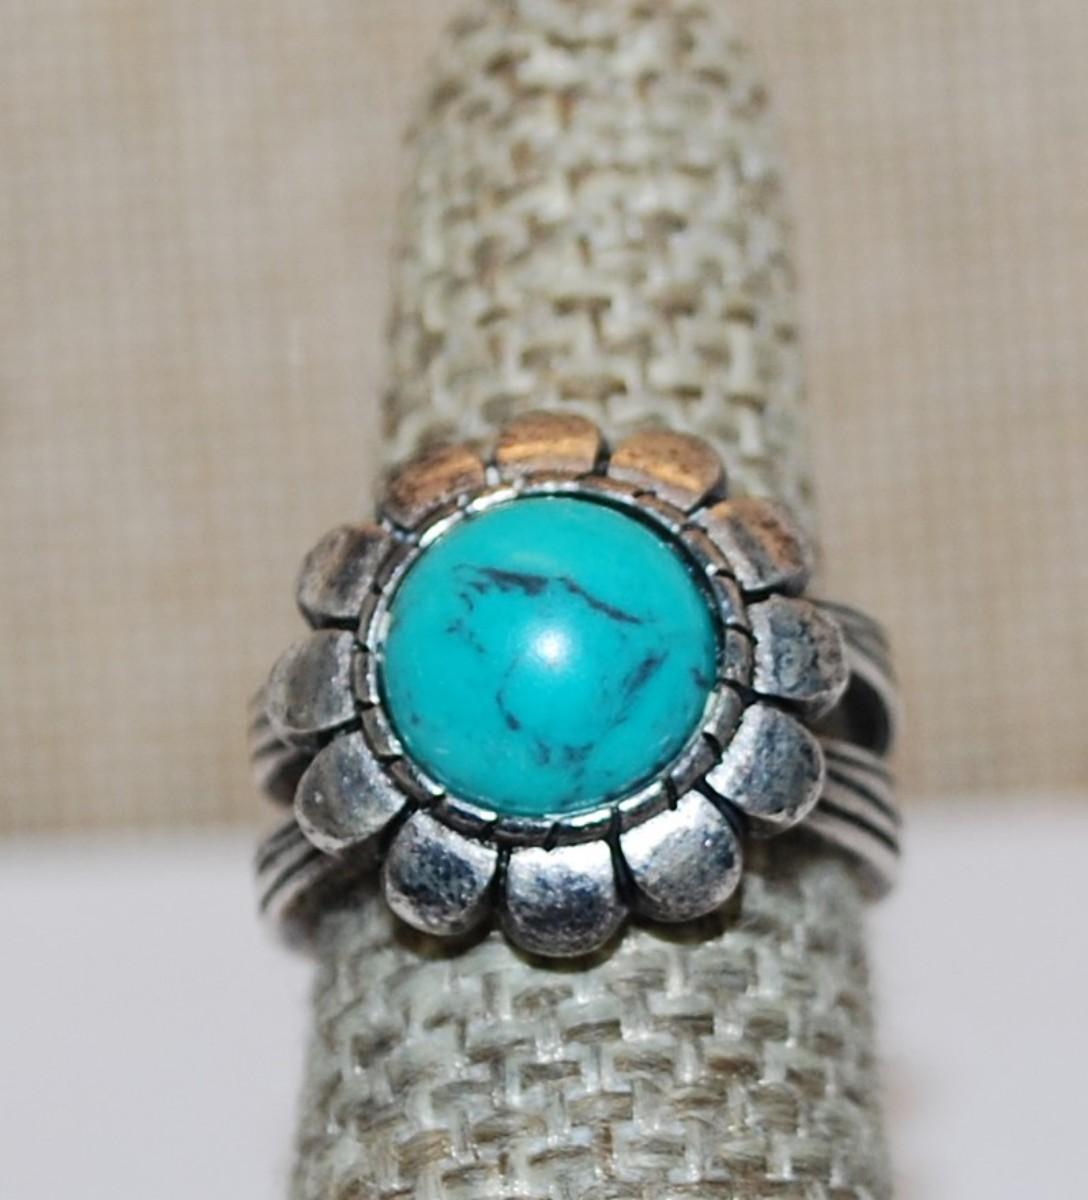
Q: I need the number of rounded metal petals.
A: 12